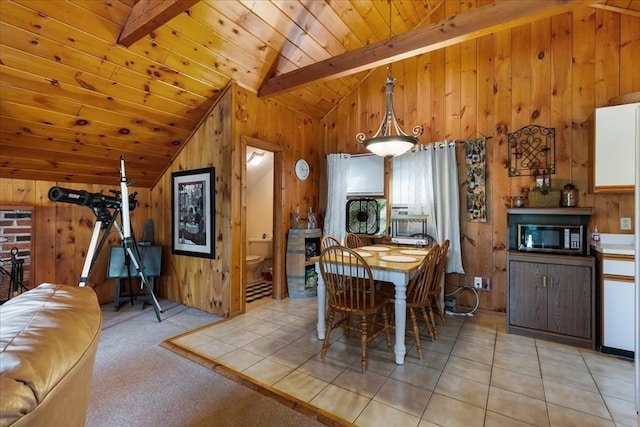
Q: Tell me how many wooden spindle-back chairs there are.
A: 6